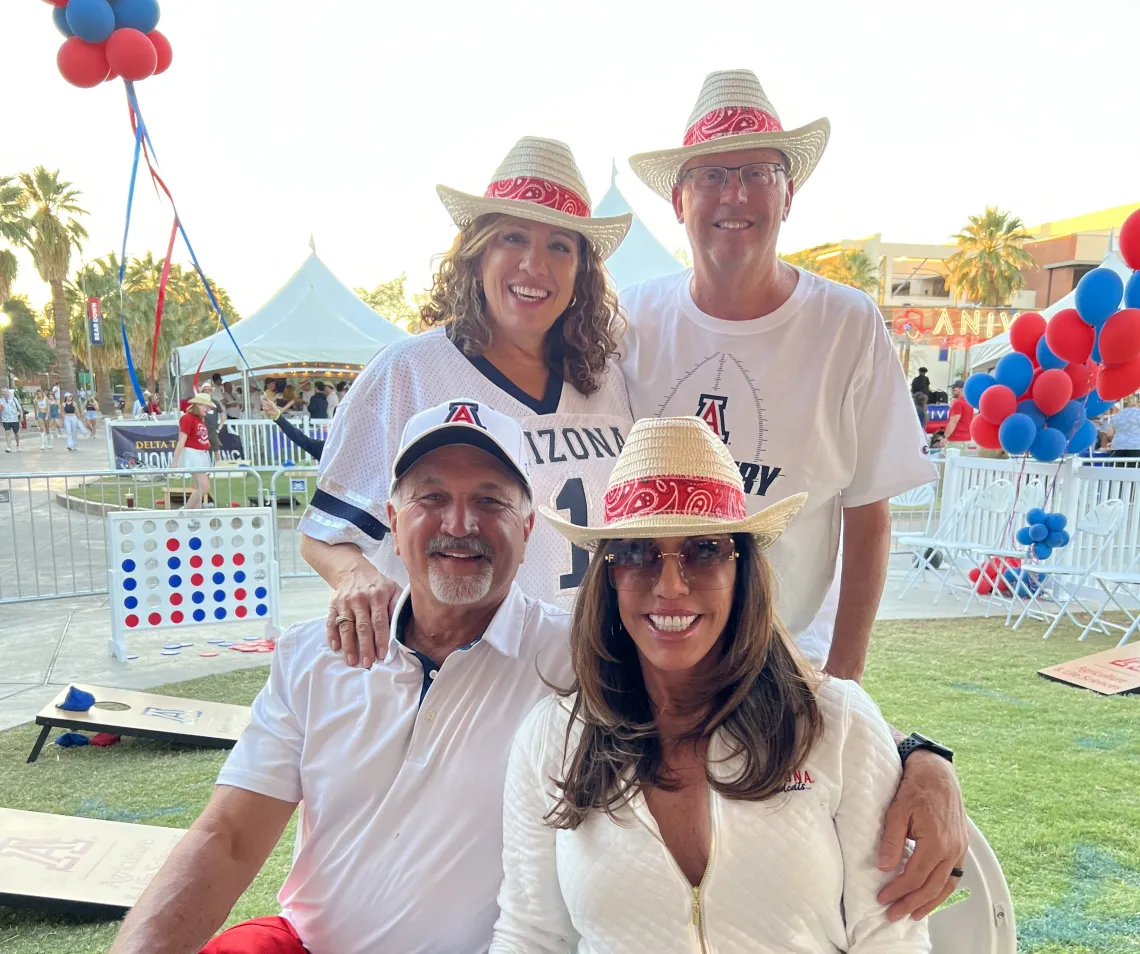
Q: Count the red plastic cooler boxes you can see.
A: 0